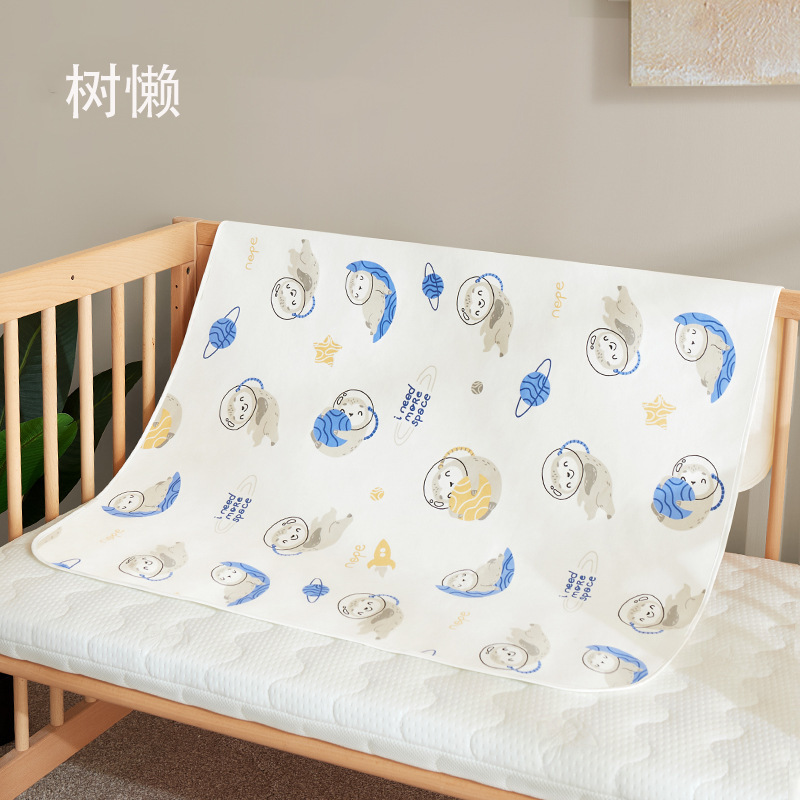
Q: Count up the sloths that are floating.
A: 10